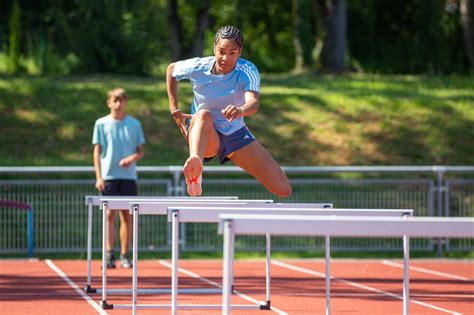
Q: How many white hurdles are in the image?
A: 5